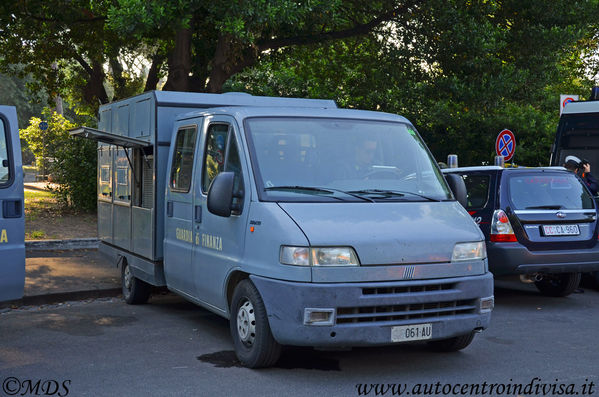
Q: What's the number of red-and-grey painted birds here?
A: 0